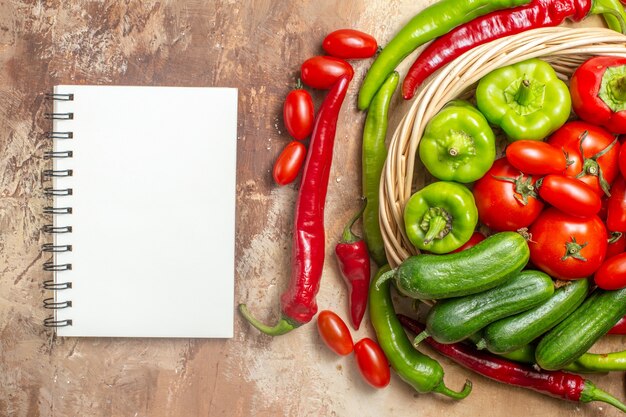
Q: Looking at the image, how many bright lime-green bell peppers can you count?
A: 3